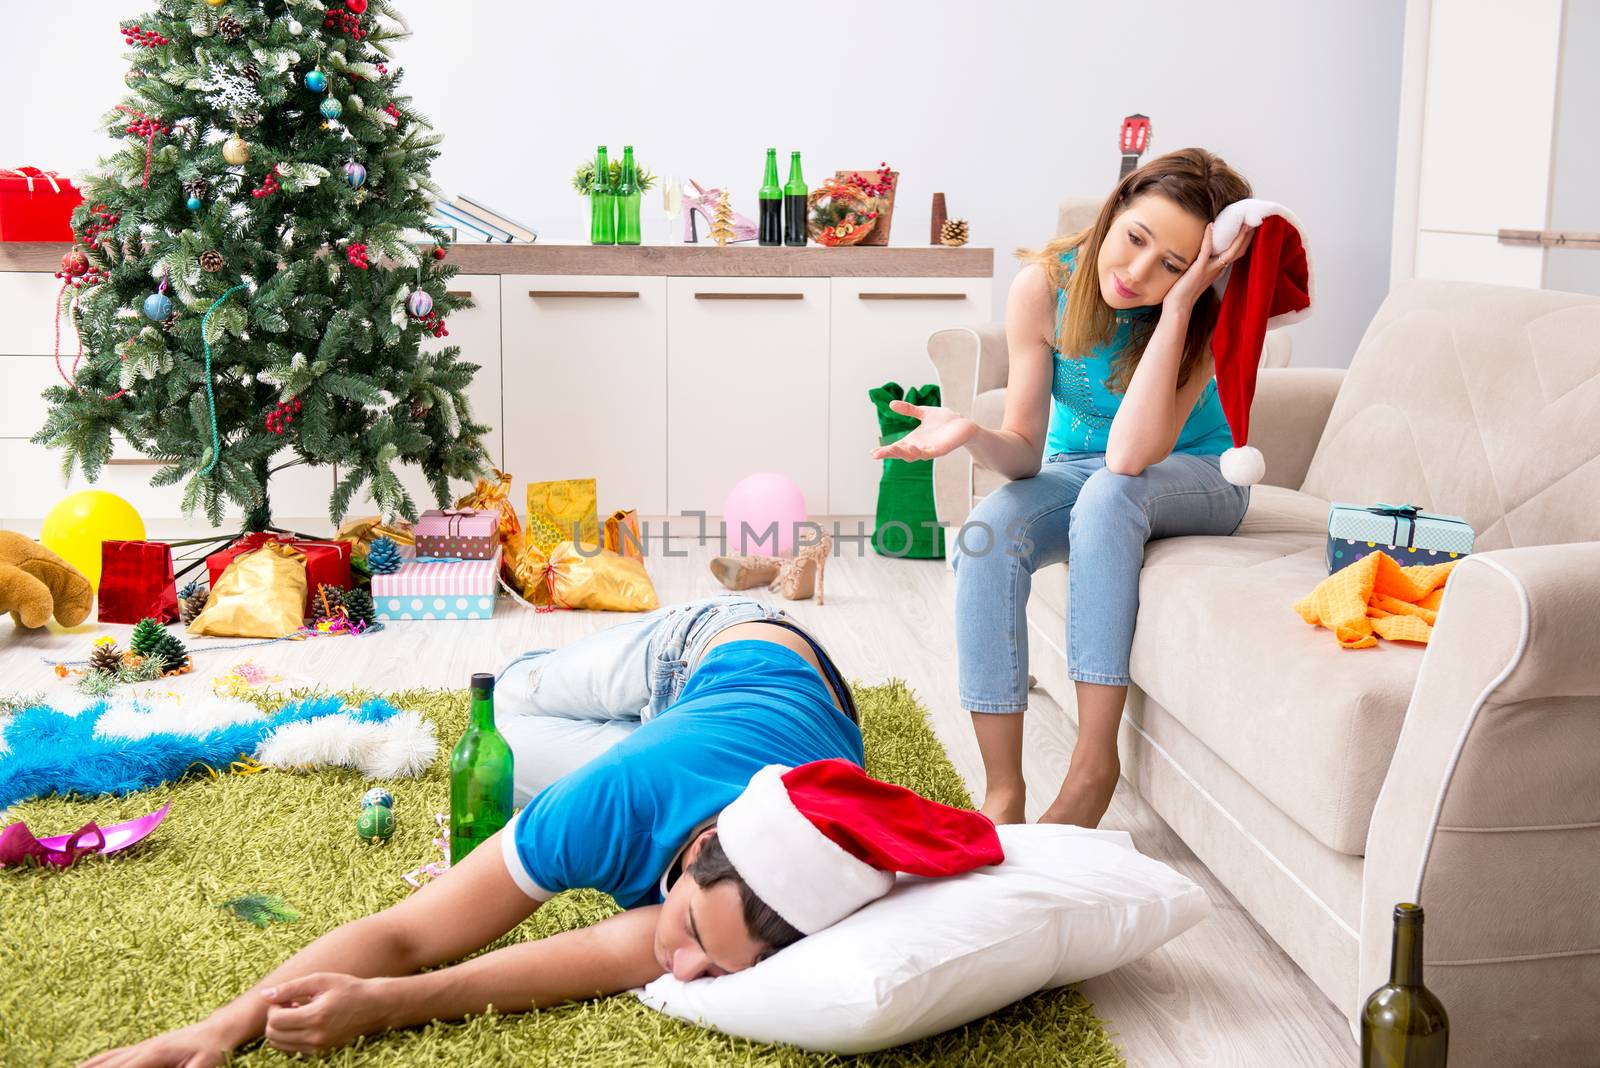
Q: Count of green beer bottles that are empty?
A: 2